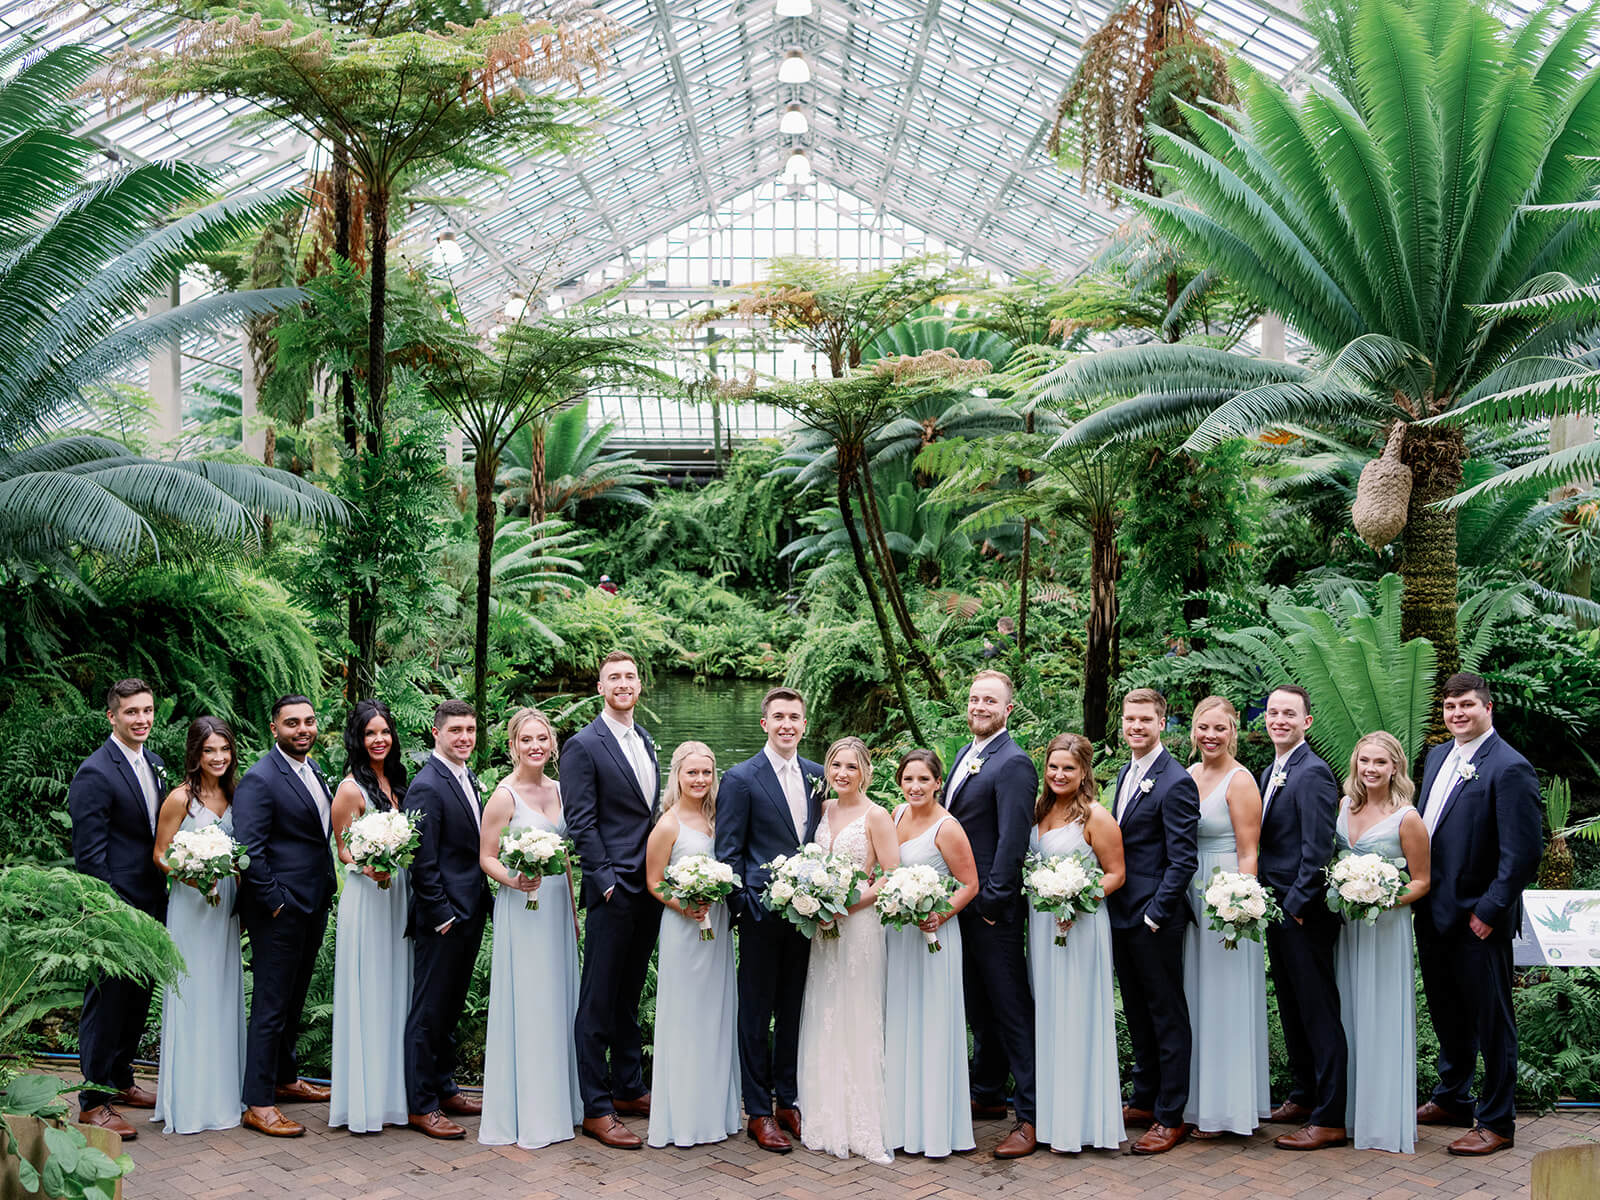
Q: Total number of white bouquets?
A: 9